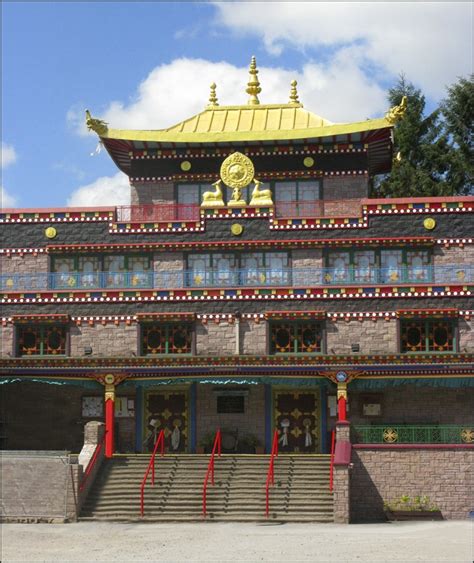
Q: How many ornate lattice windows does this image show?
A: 4